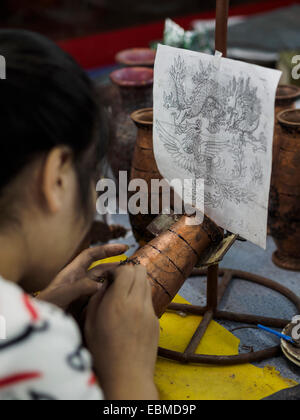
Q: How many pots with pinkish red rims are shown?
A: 2